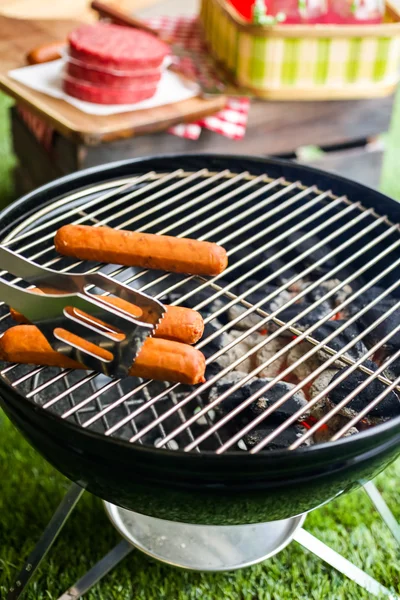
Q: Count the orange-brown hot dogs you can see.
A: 3